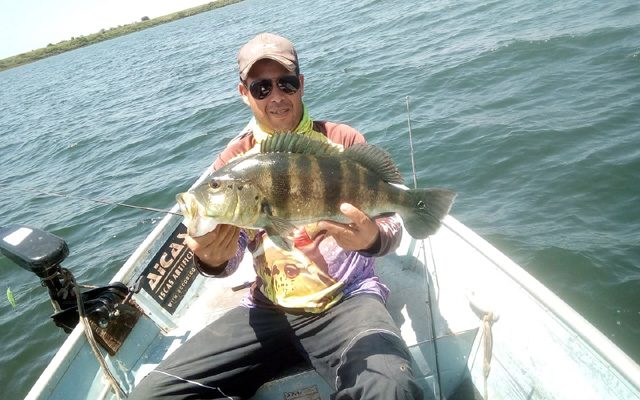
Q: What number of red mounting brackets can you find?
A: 0